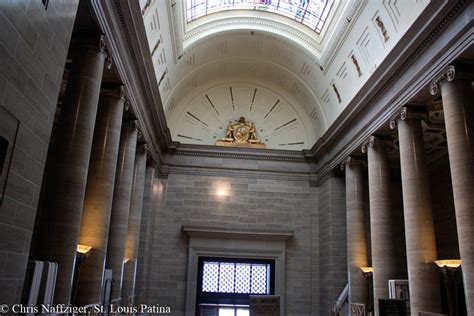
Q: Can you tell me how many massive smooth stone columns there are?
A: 8